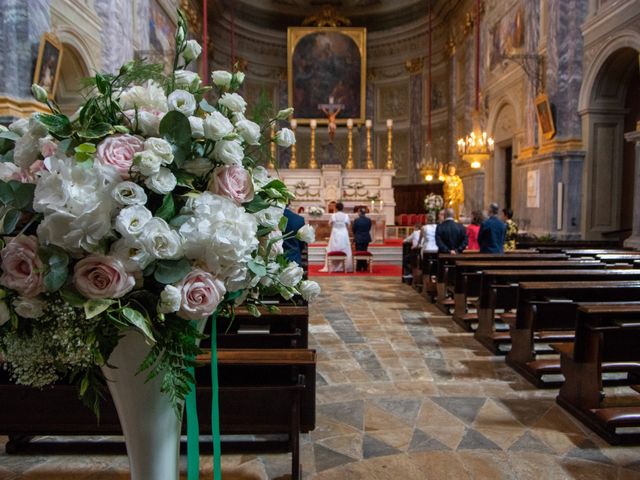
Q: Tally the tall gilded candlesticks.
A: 6